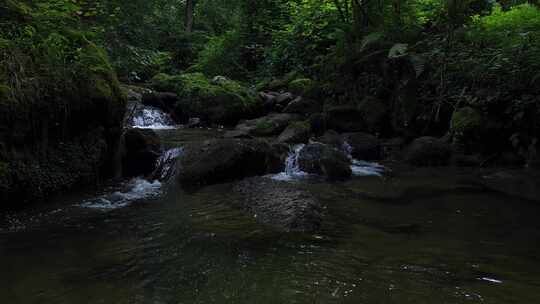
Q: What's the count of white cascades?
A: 4